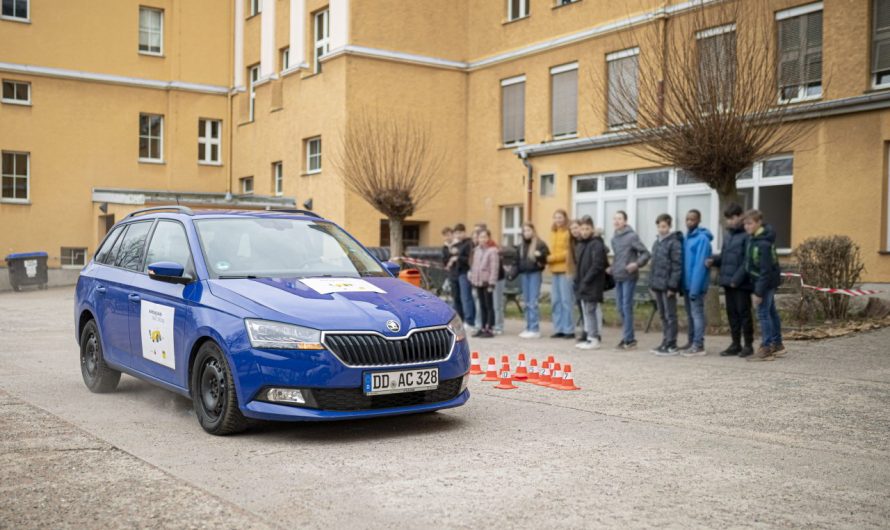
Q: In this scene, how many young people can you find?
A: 13